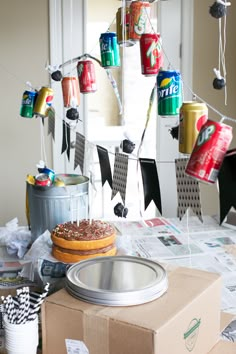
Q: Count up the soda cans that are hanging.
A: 11